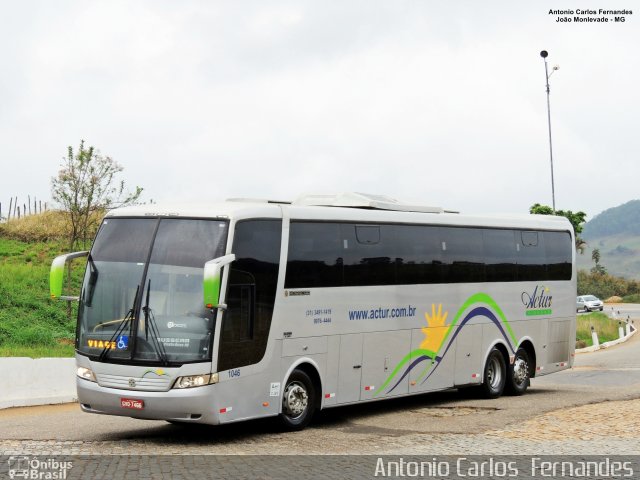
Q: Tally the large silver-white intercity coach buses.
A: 1